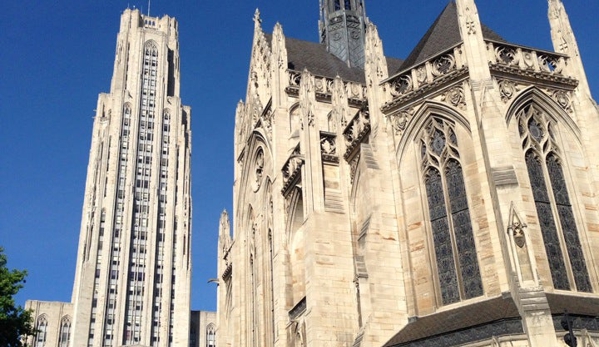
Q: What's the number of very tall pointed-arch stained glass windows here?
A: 2